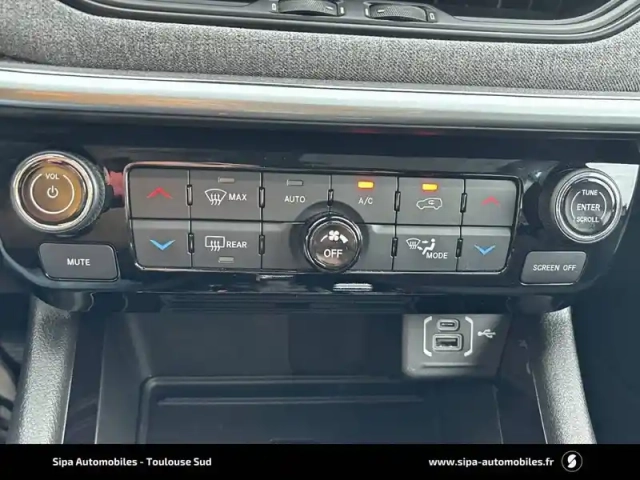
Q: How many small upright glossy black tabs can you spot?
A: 9